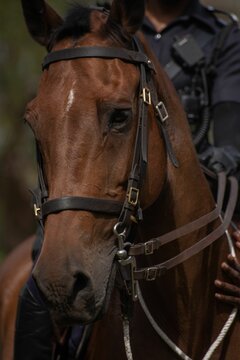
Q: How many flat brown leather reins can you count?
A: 2